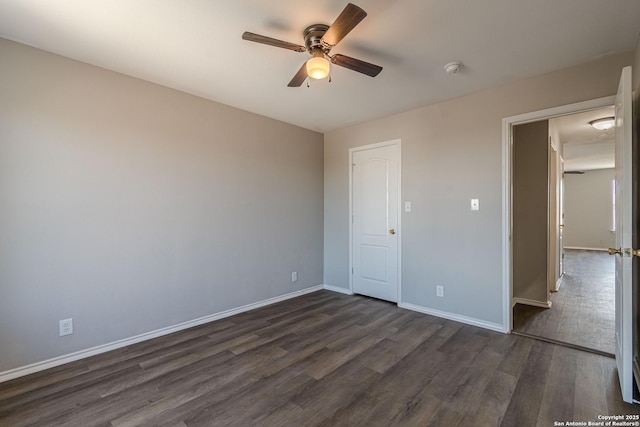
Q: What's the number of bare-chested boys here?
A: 0